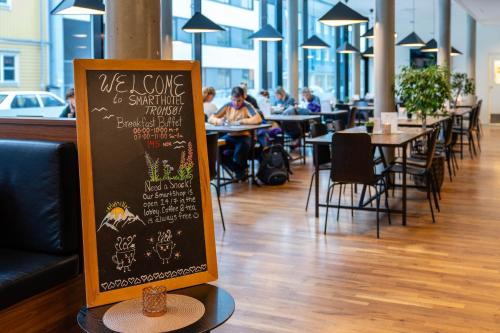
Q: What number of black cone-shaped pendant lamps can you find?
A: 11